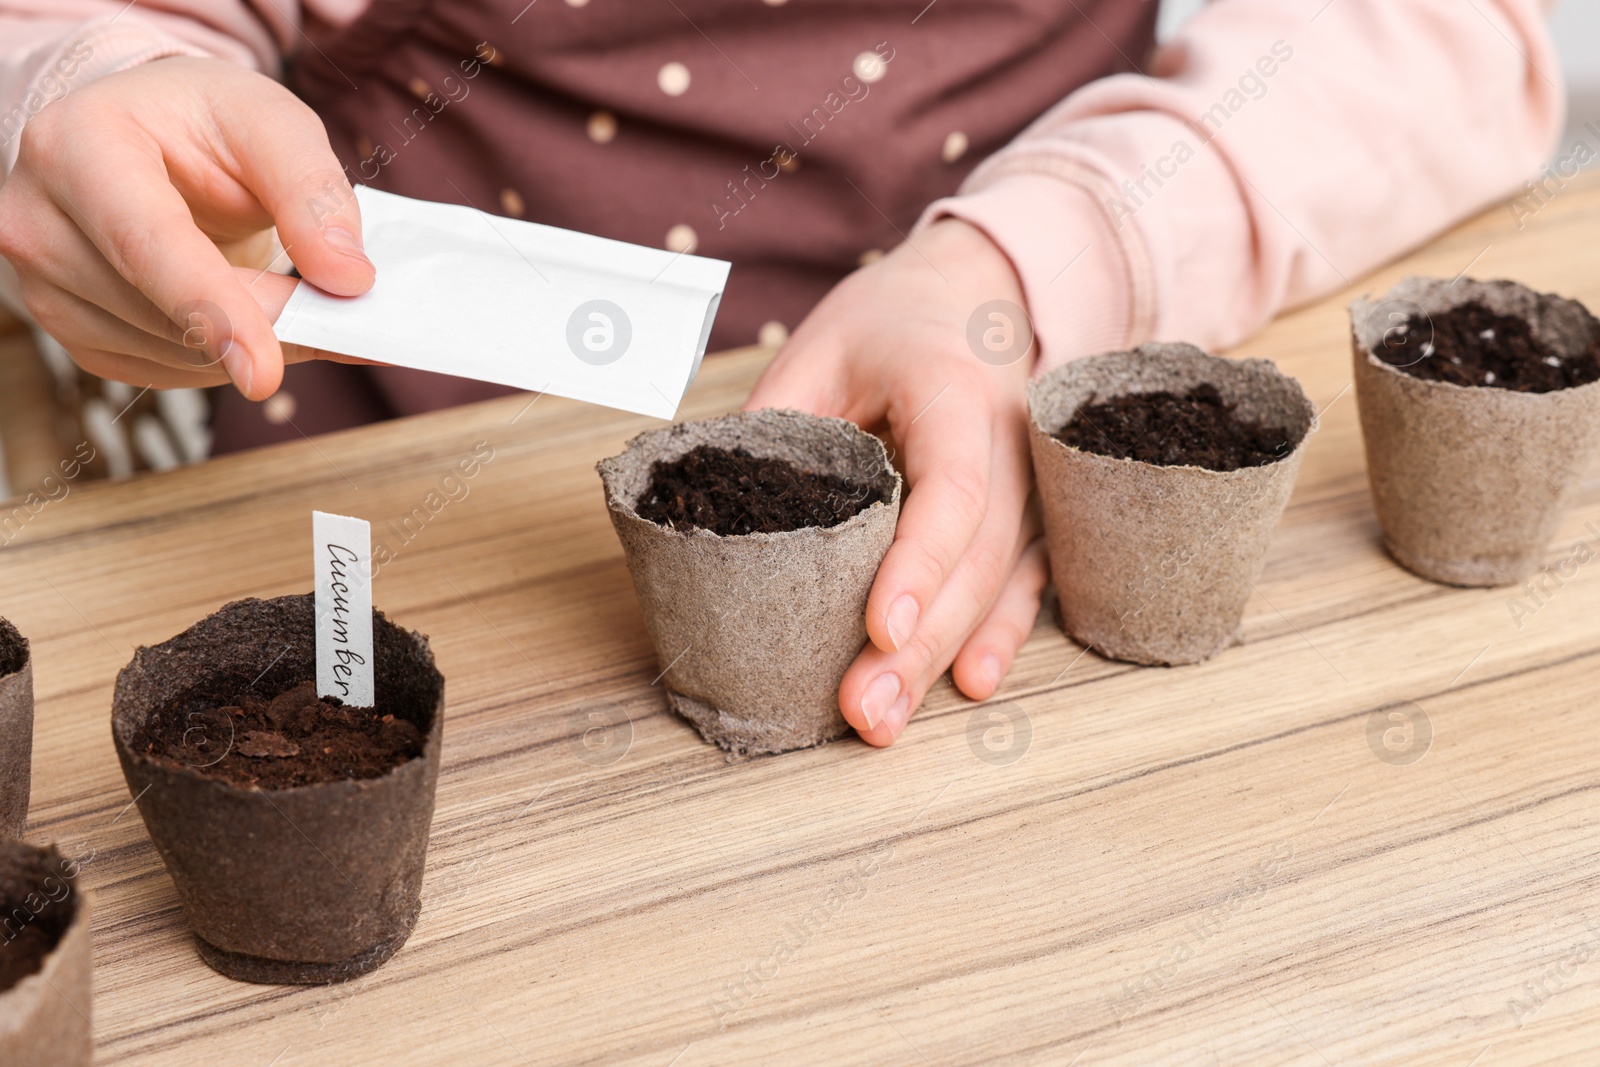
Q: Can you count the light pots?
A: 3